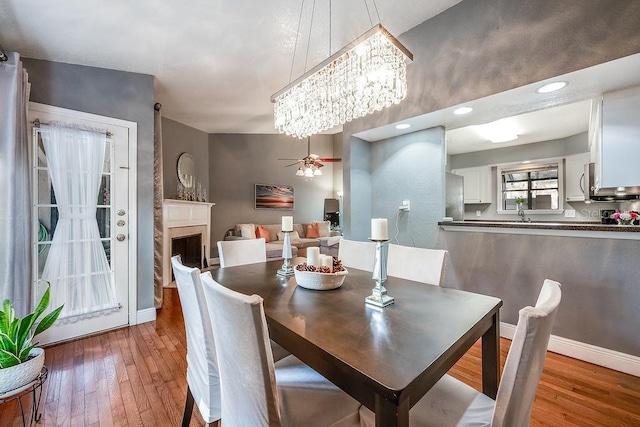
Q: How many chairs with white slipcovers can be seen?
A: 6